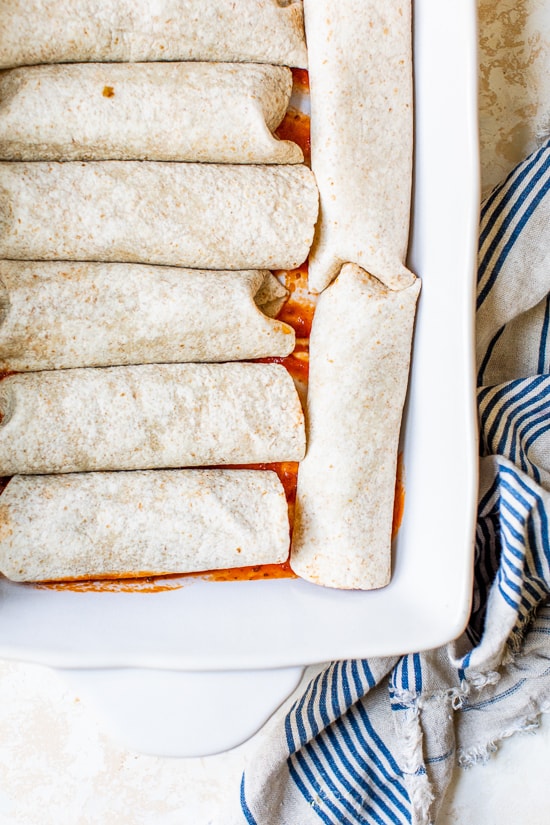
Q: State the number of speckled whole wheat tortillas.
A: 8